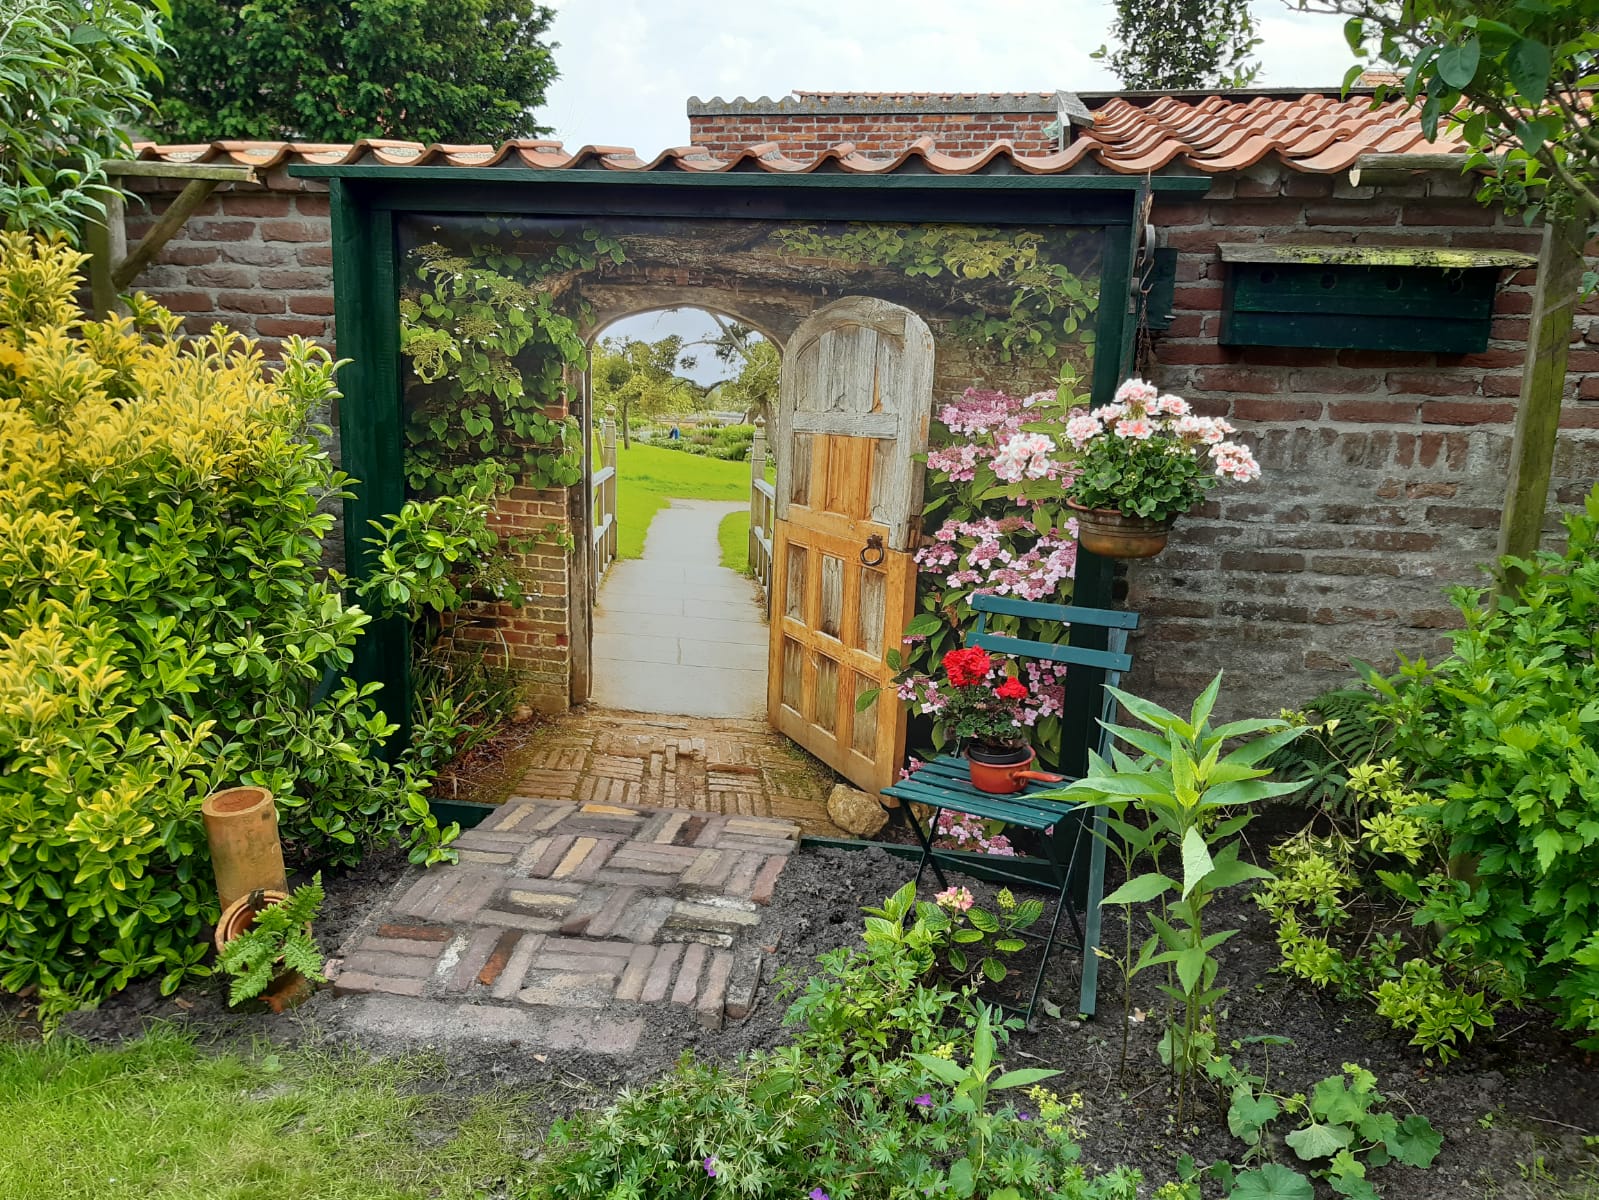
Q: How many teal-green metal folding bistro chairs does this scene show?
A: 1